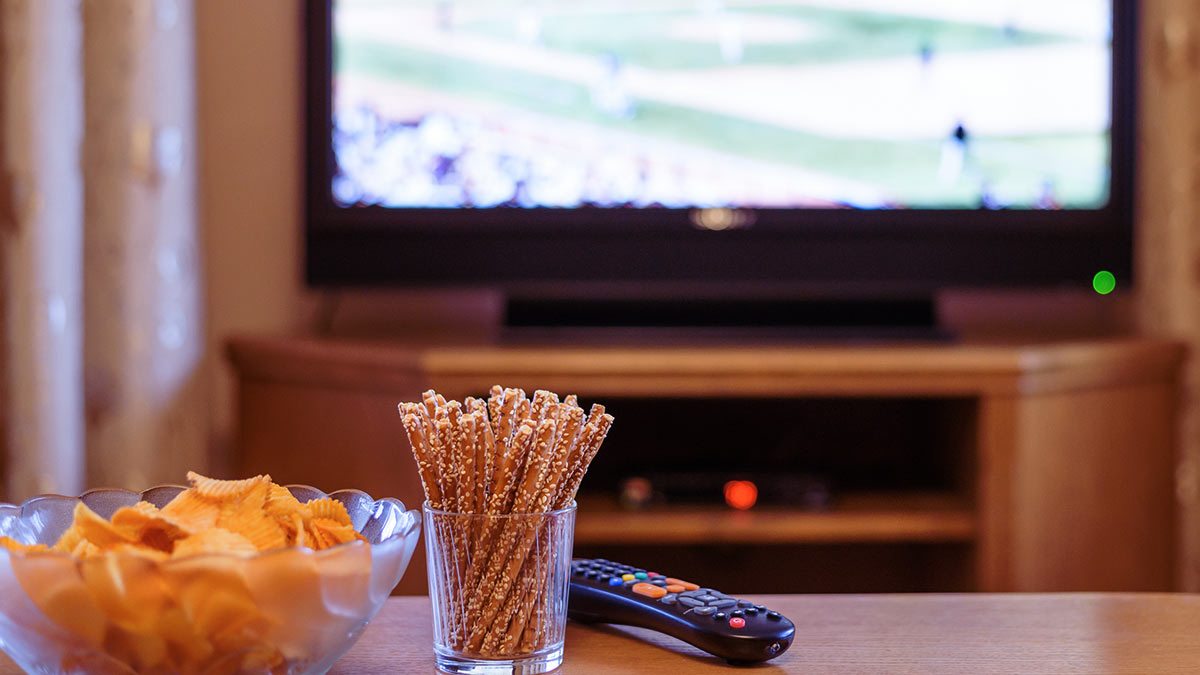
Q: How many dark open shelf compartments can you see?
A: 2